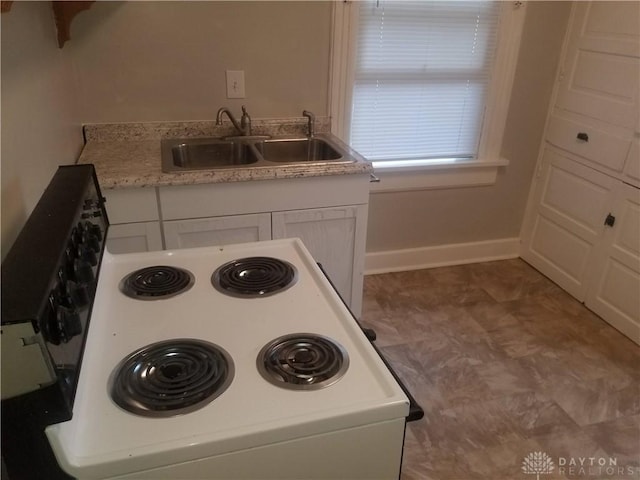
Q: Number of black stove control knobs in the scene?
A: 6